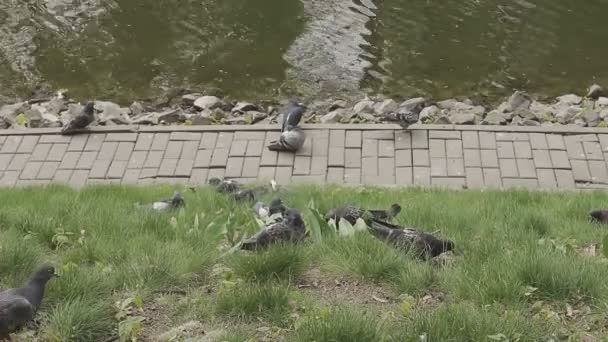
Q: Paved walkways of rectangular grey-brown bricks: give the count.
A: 1